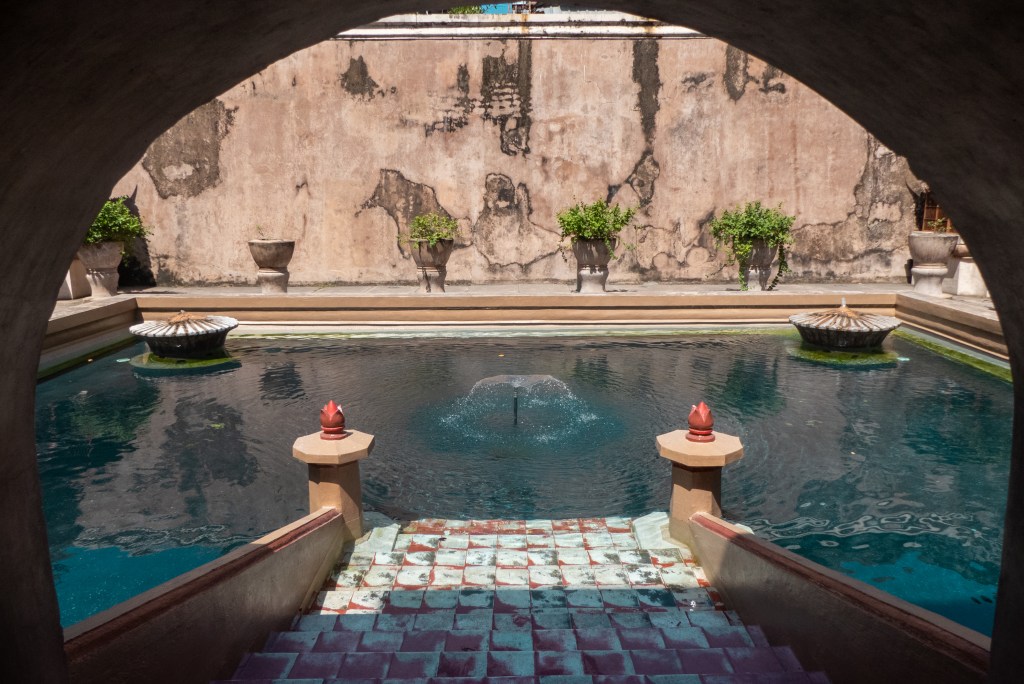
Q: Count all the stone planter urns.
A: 6